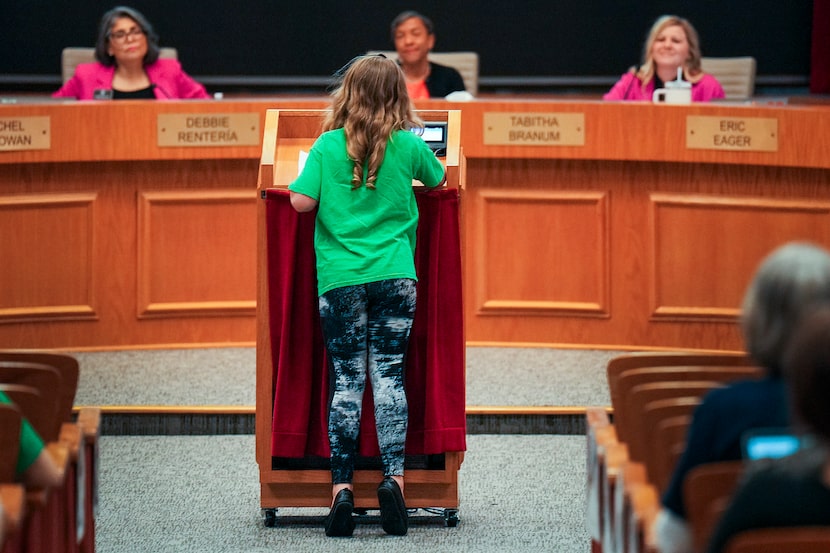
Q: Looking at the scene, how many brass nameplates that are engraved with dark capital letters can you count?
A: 4